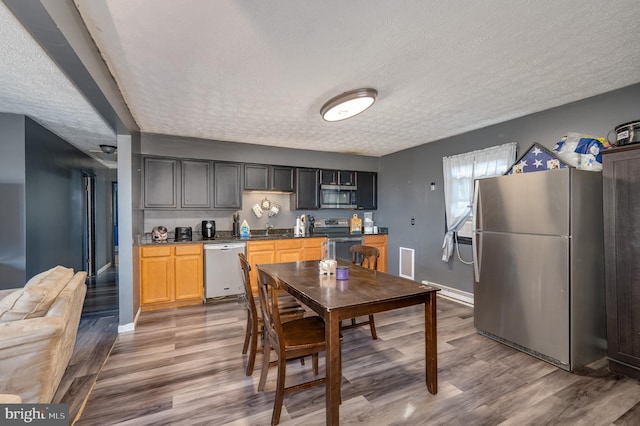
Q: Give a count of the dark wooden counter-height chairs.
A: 3